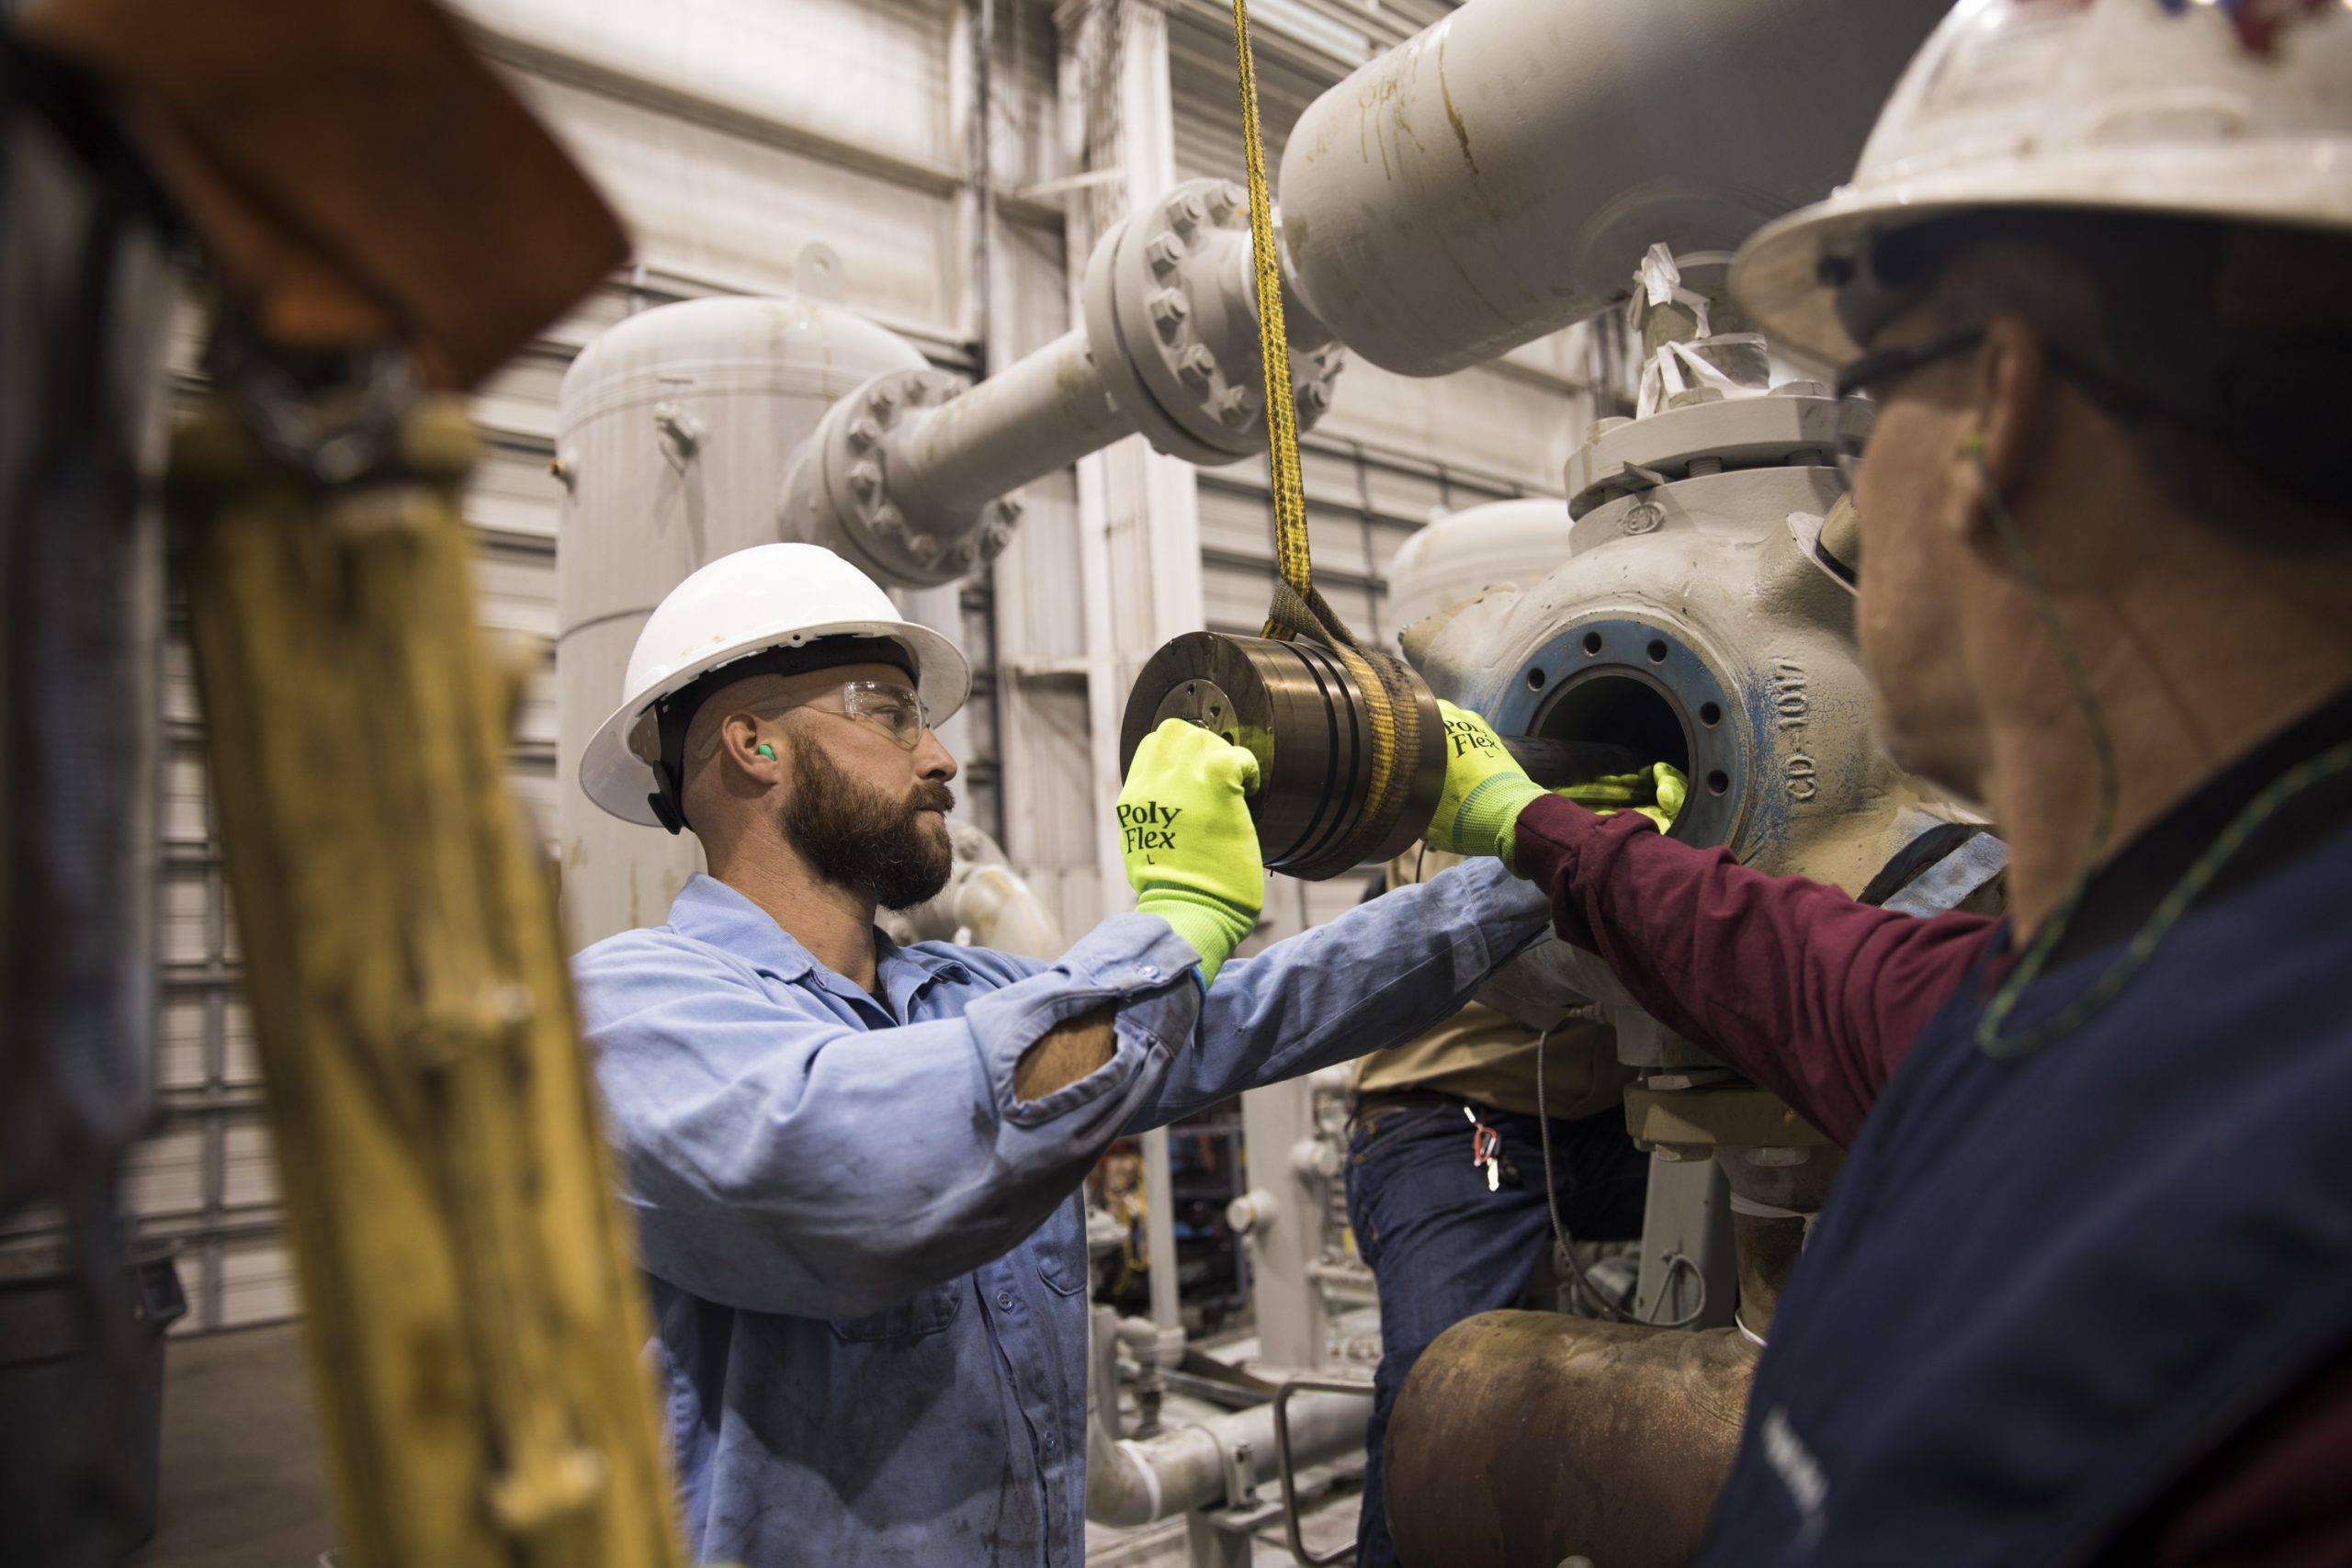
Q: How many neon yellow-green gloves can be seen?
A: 3